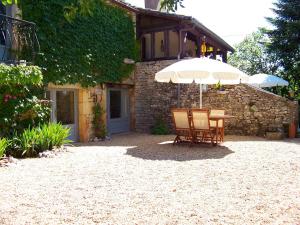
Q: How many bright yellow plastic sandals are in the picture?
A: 0